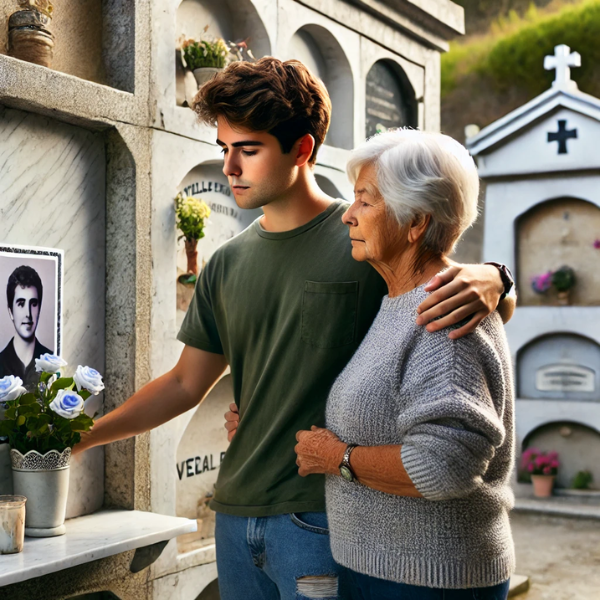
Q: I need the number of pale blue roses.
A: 4